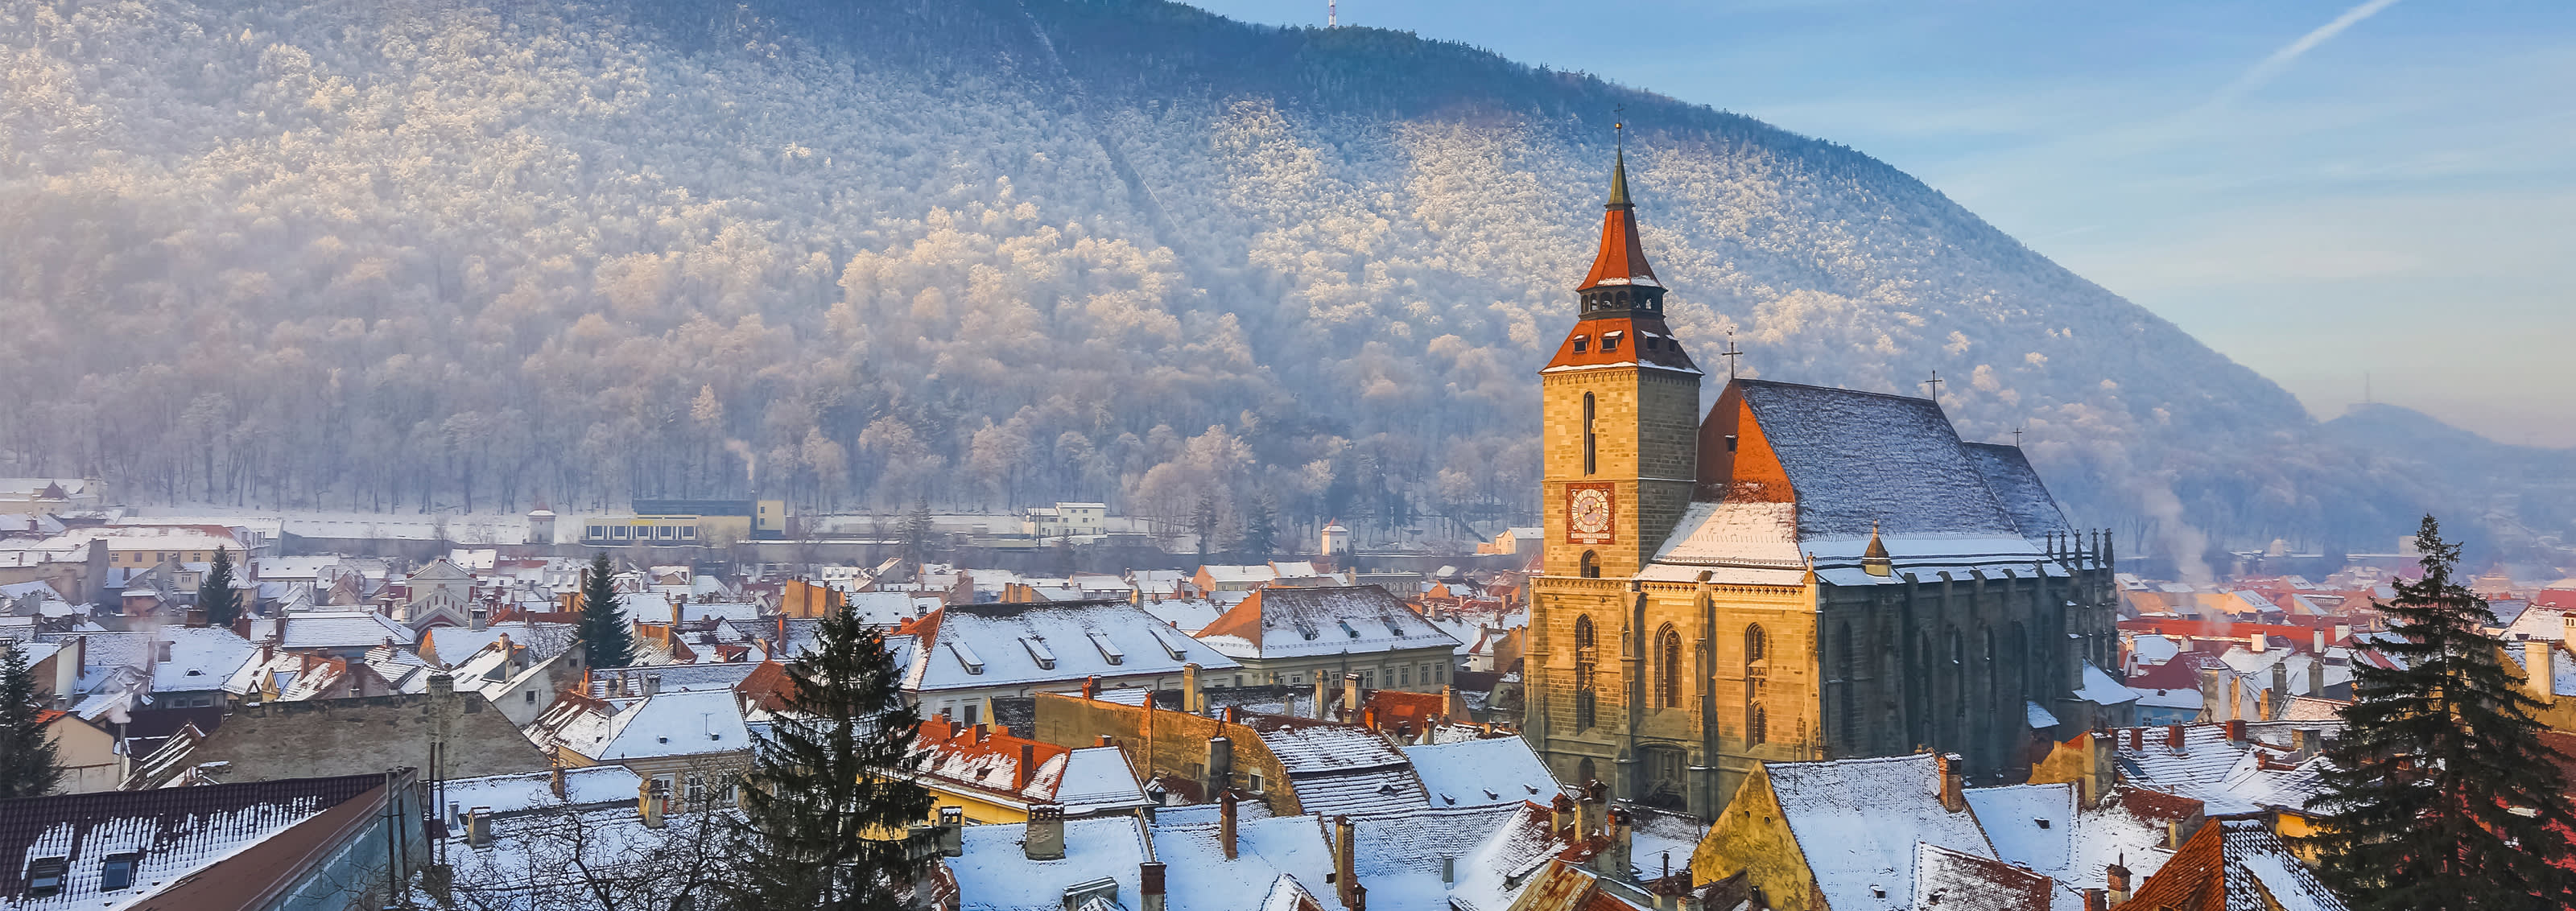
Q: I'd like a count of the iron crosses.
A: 4